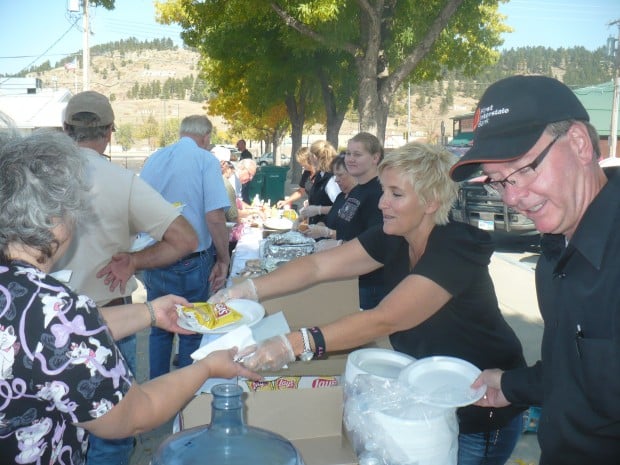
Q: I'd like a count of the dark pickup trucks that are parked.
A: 1